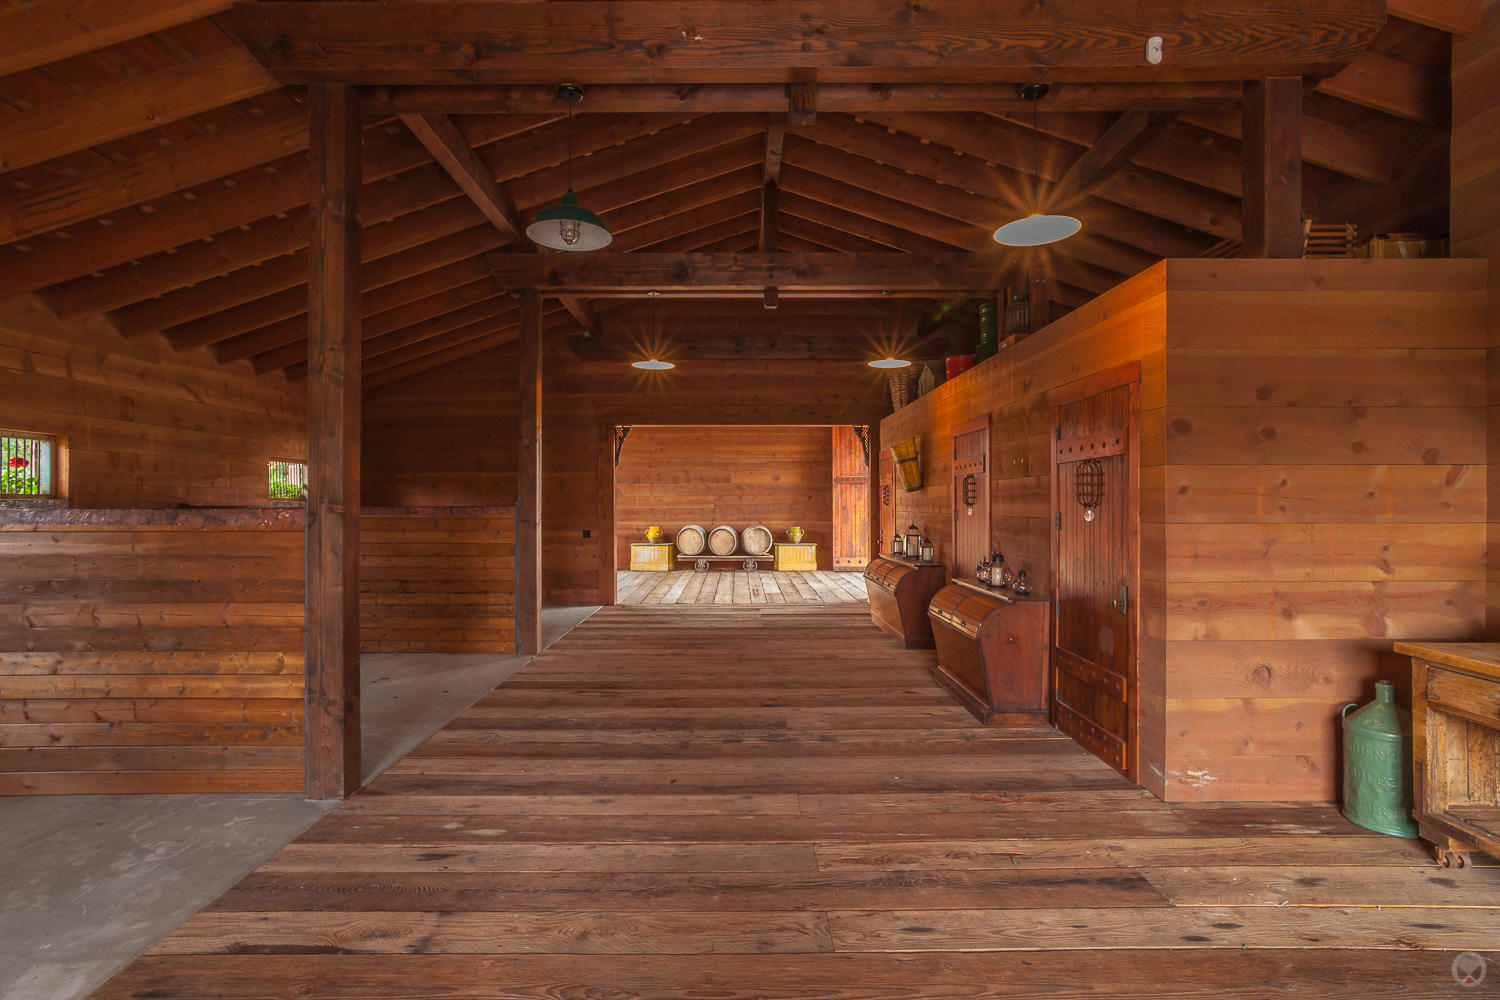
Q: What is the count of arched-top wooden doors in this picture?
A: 0